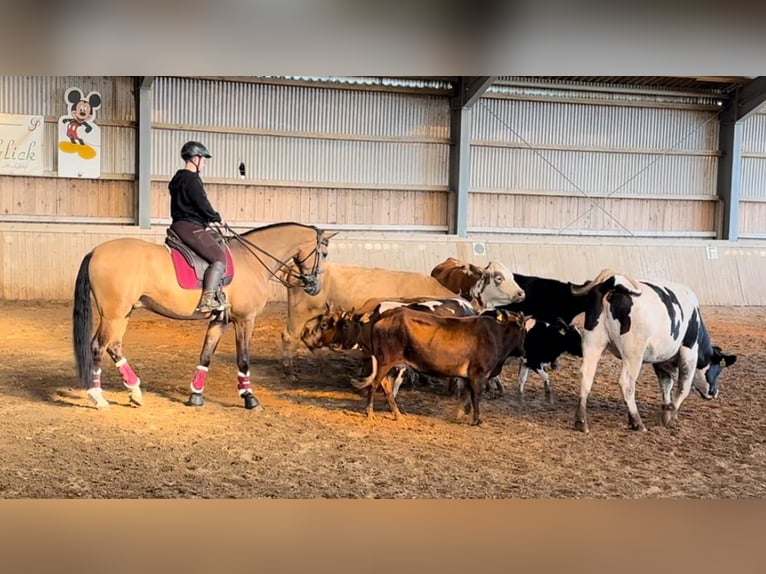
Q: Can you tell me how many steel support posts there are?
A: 3